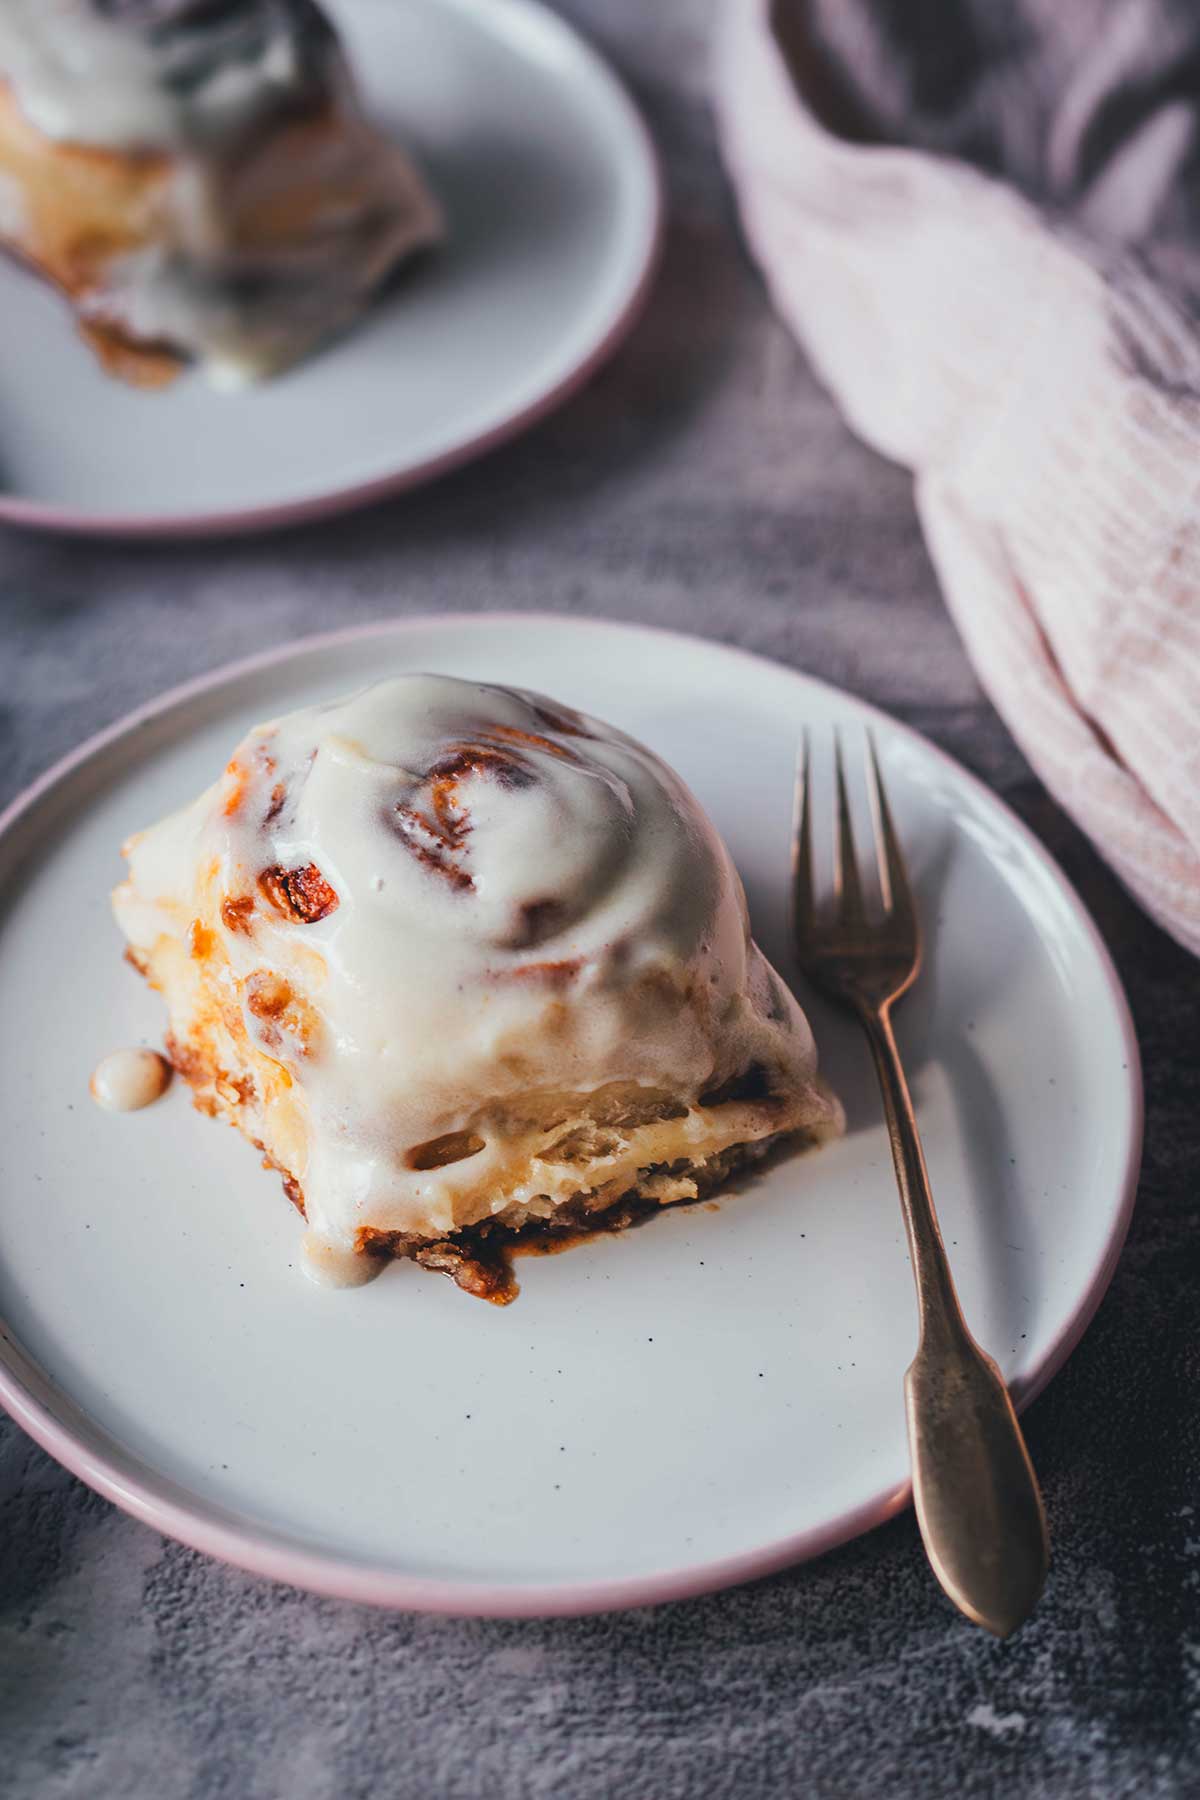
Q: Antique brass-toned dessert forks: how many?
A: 1